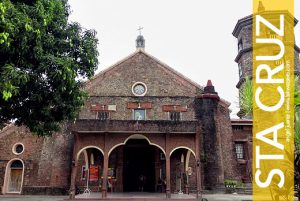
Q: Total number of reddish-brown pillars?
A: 4